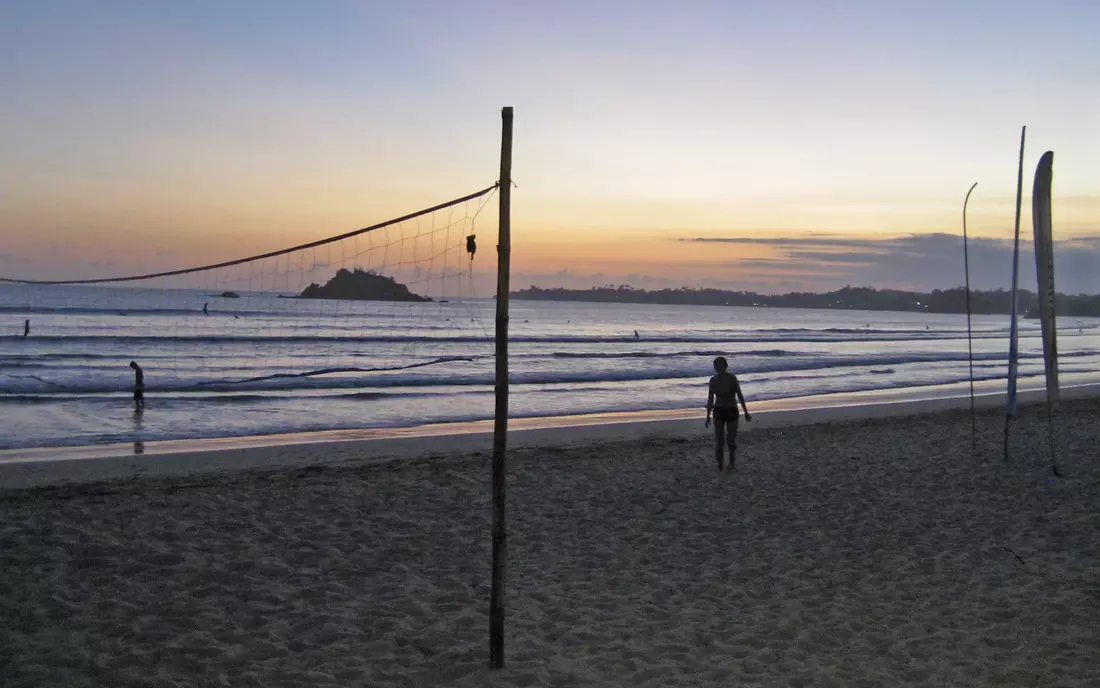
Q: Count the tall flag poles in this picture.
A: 3